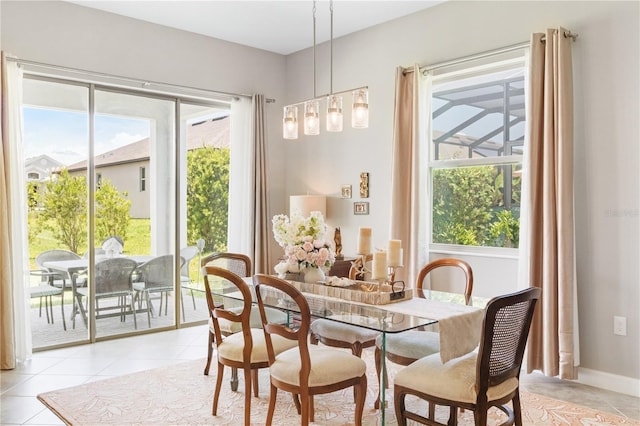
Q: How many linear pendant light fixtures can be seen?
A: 1